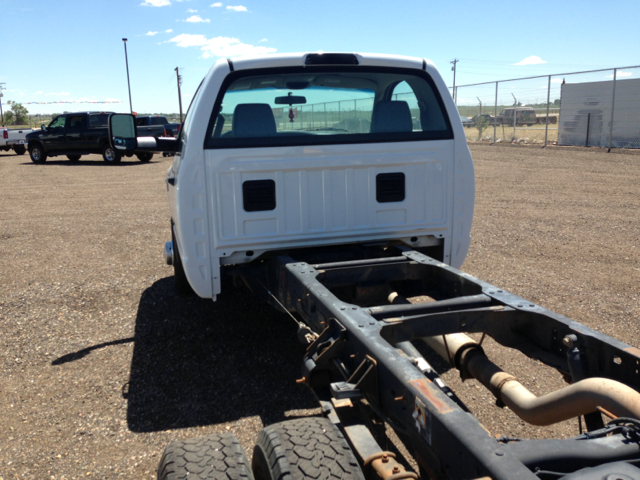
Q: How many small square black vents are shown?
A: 2